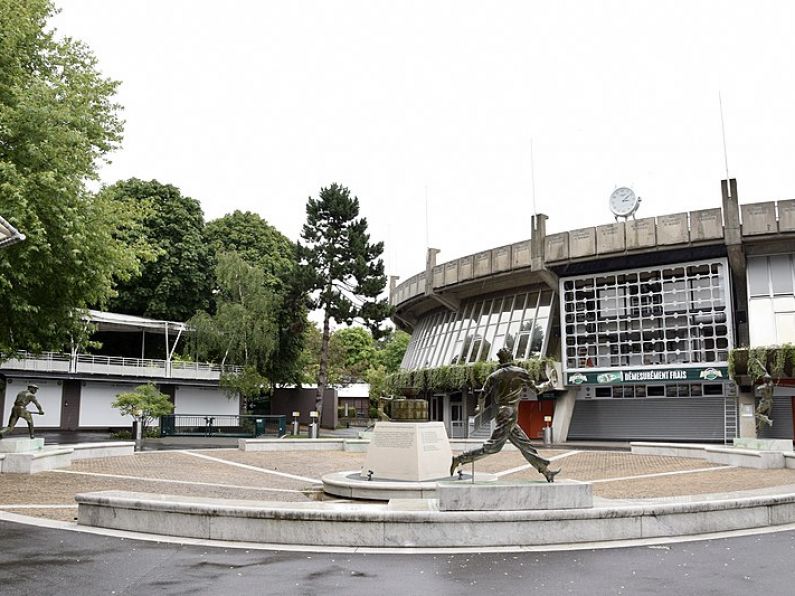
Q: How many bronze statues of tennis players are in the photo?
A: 3